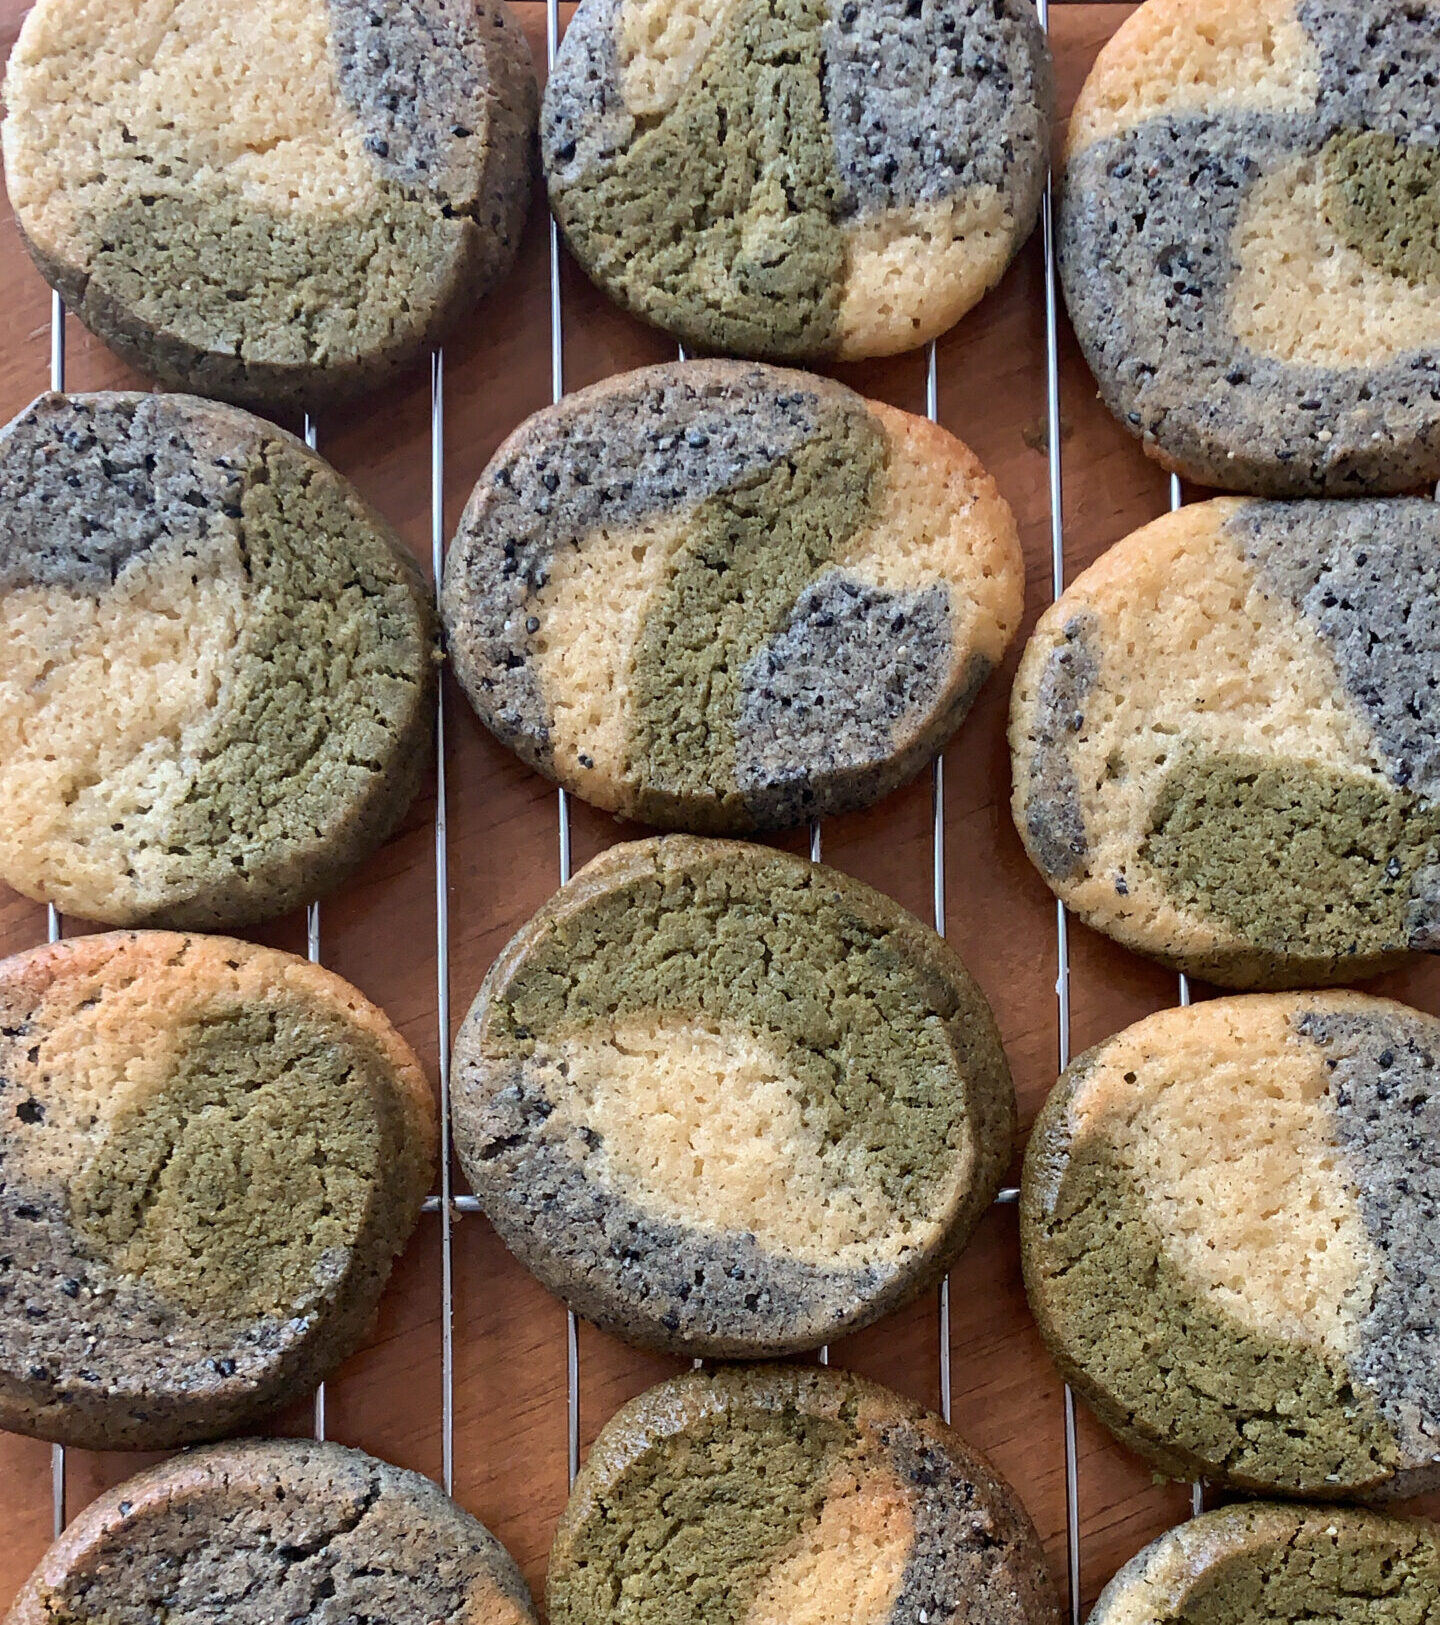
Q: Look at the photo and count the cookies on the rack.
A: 12